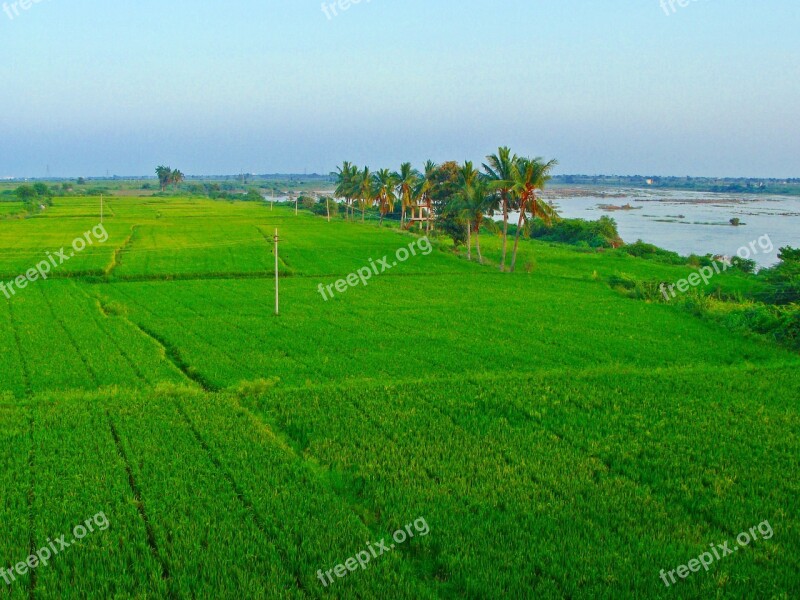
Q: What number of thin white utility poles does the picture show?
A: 5